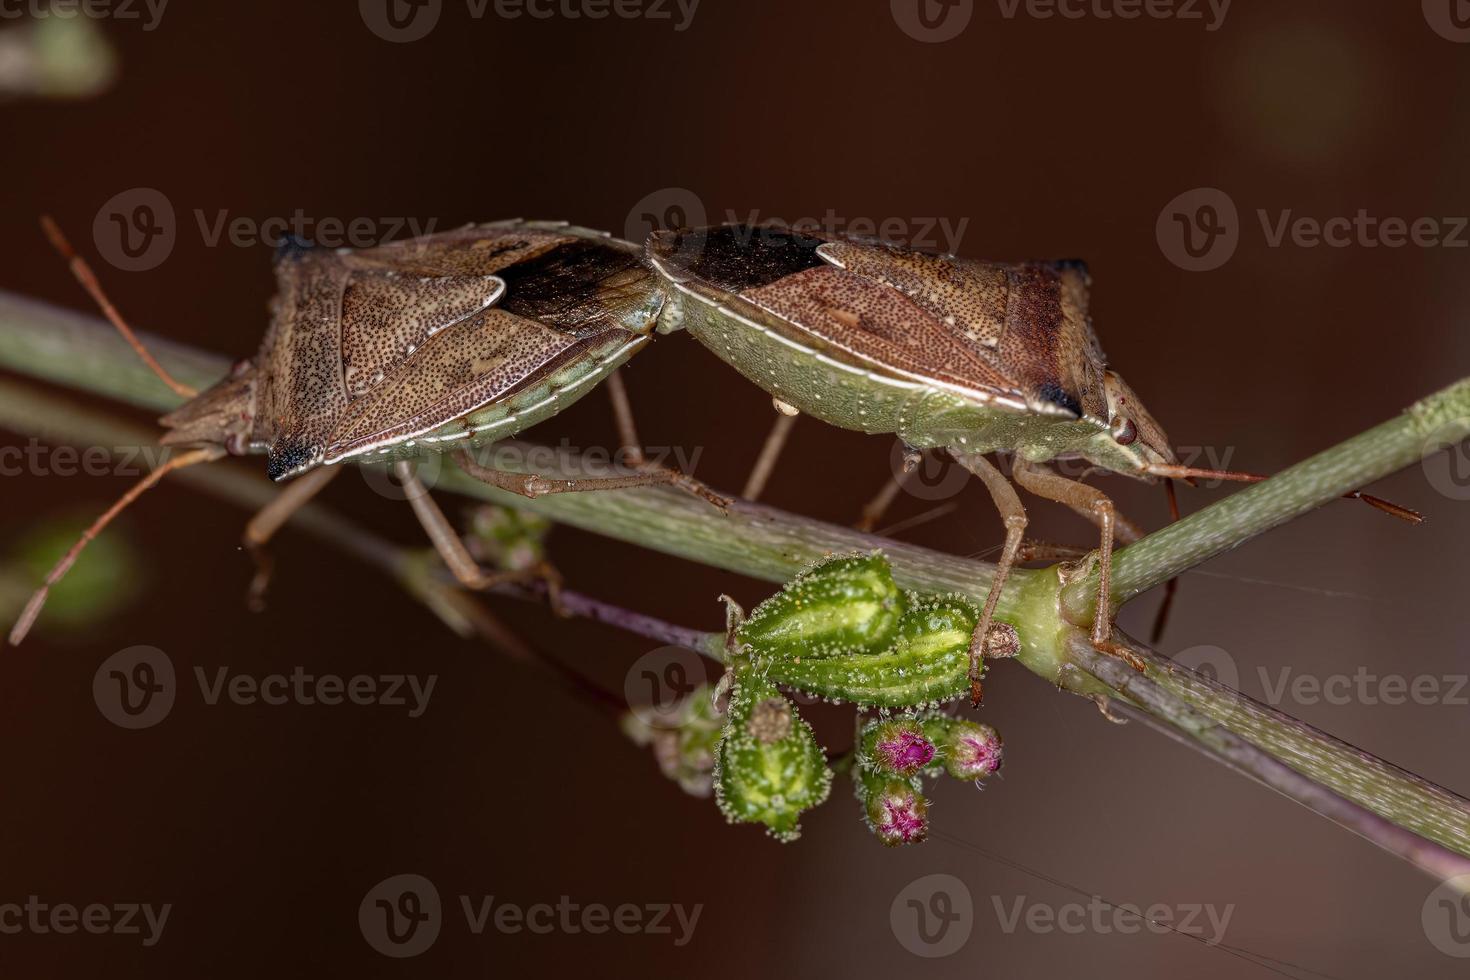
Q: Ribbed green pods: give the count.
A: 3